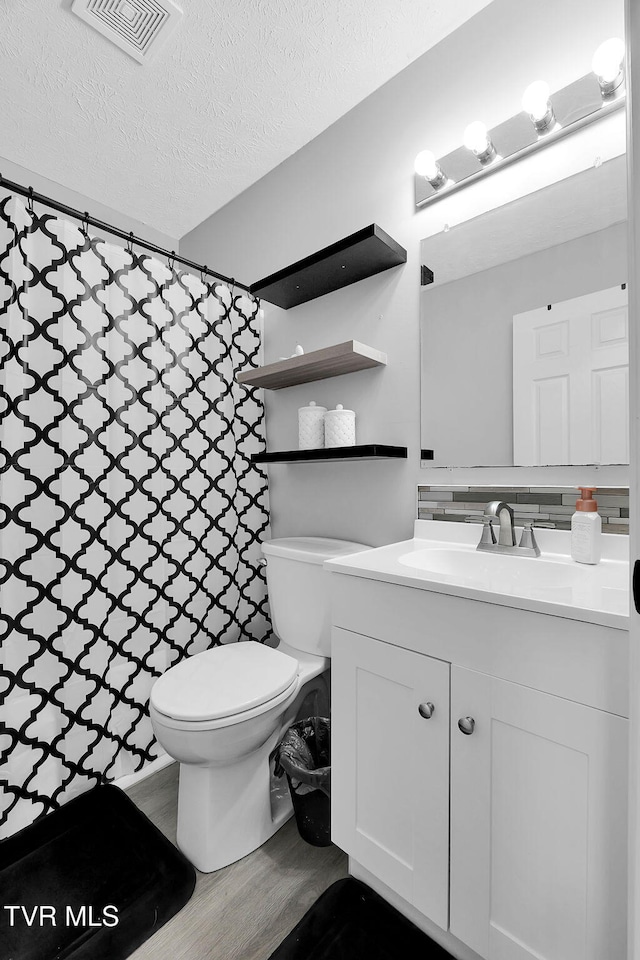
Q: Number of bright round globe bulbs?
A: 4